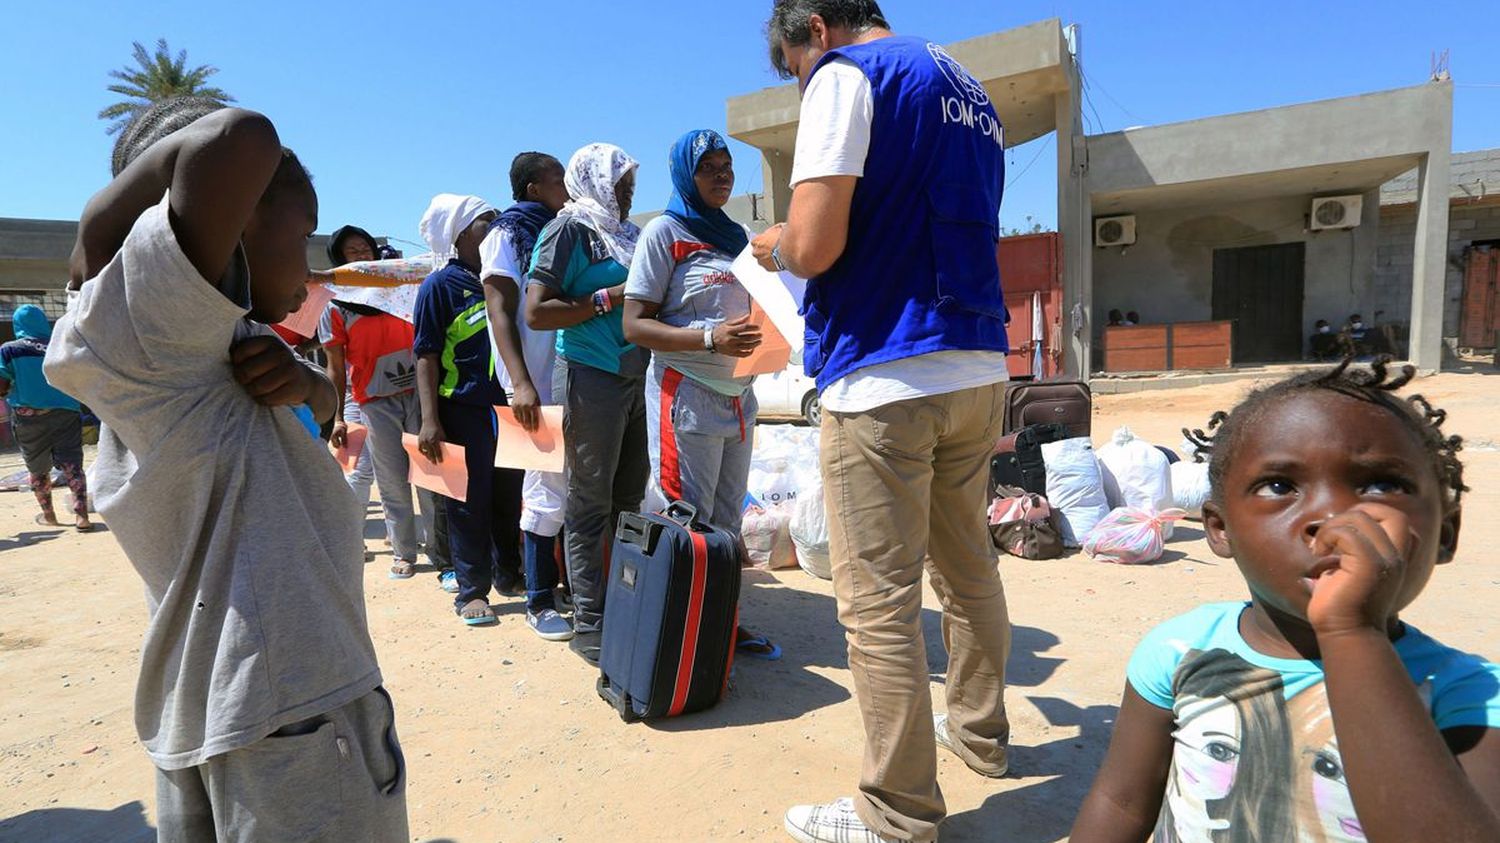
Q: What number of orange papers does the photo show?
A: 5